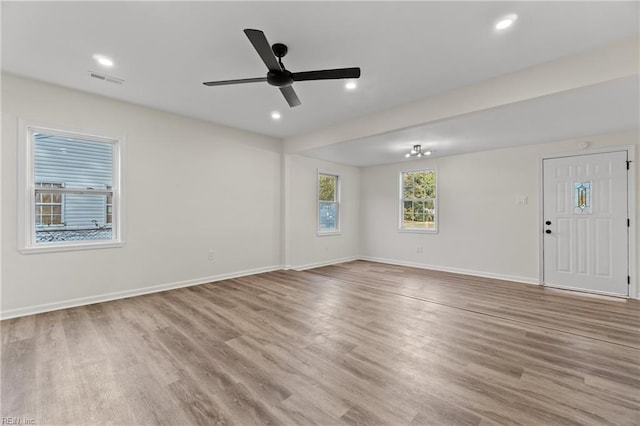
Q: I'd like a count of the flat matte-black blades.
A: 4